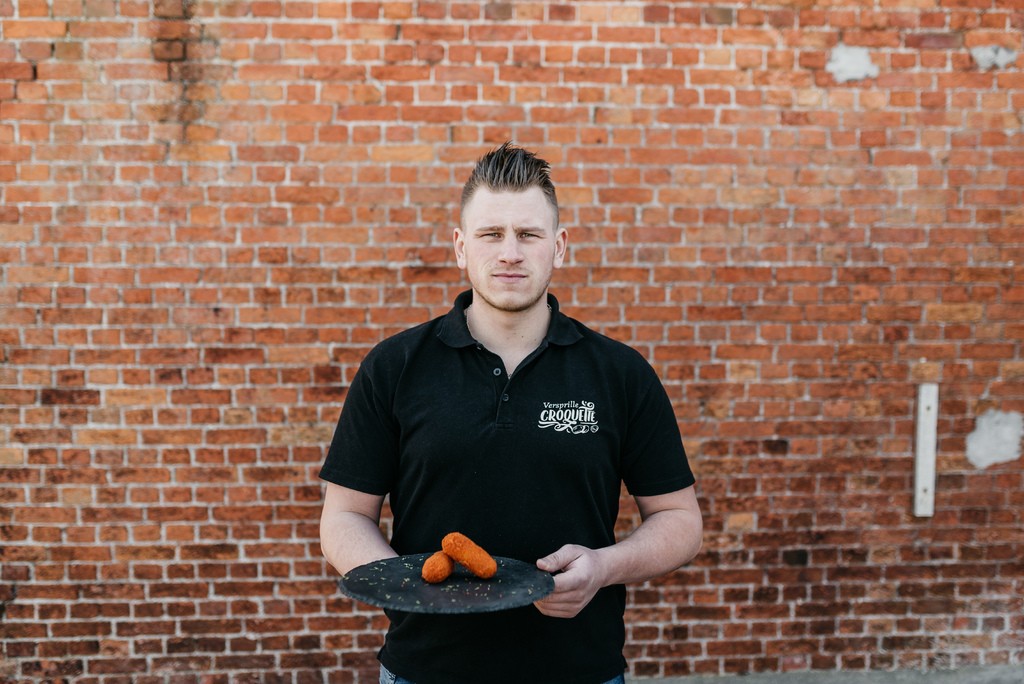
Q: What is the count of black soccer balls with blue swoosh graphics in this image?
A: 0